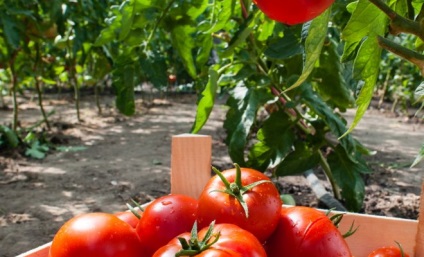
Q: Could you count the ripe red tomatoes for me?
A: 8